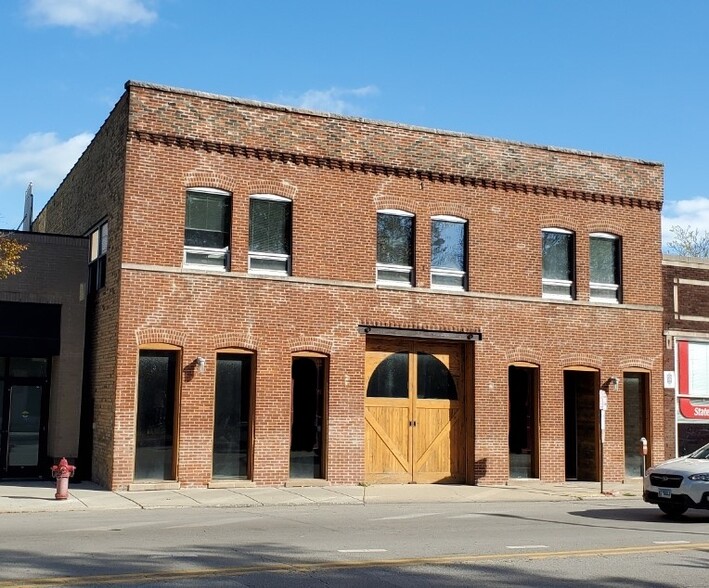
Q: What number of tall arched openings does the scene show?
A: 6